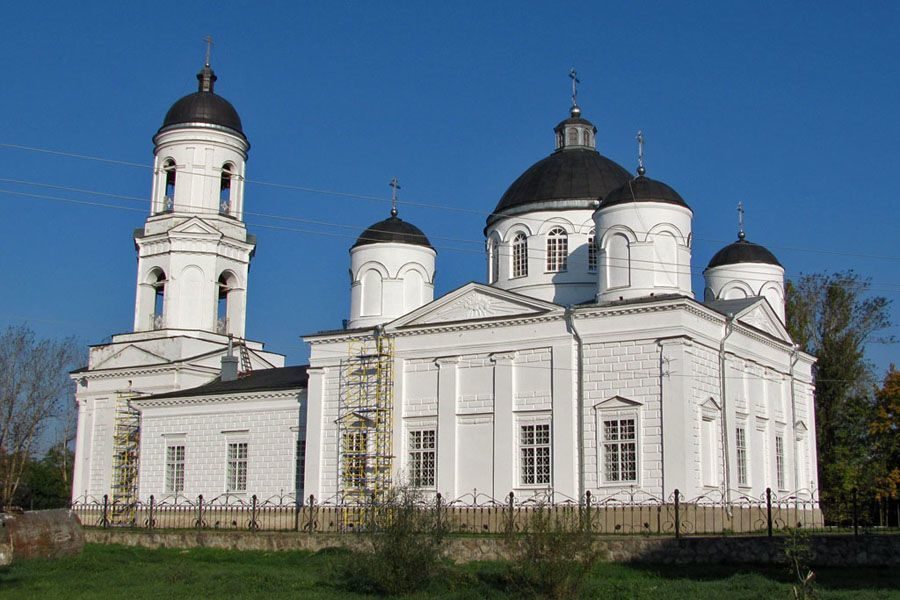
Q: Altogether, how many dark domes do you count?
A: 5